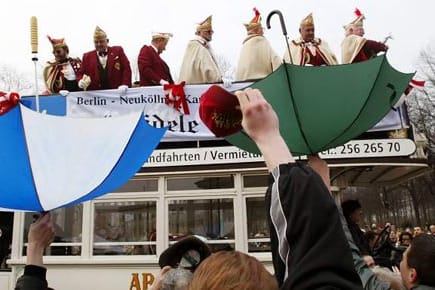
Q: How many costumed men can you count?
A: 7